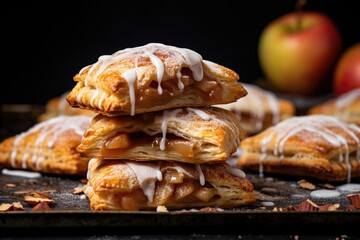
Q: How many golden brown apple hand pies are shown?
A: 8